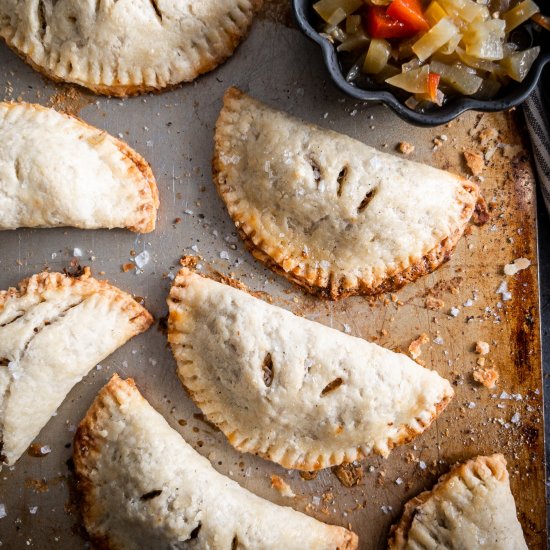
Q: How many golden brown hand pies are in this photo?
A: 7